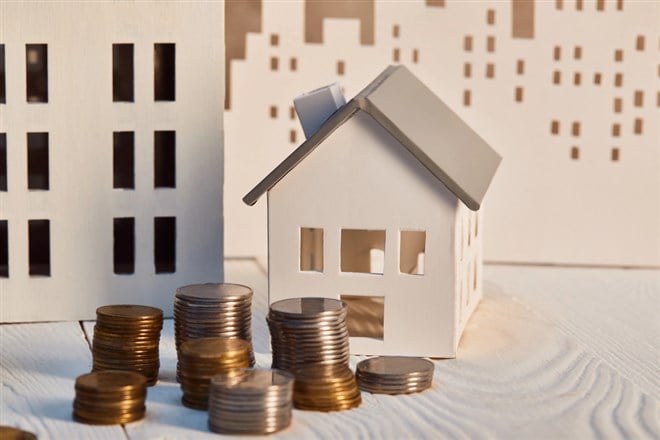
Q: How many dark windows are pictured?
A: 12